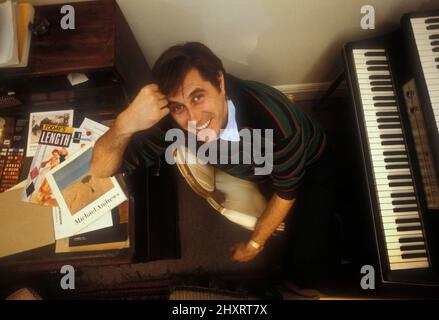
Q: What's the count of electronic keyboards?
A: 2